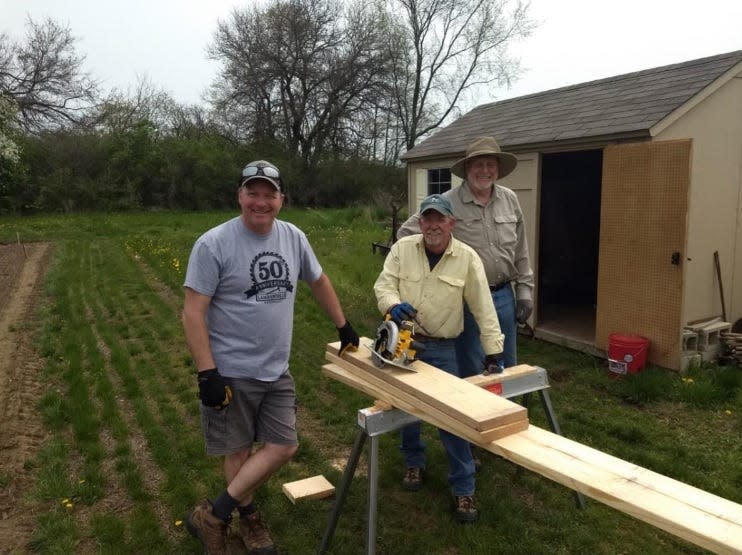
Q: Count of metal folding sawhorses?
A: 1